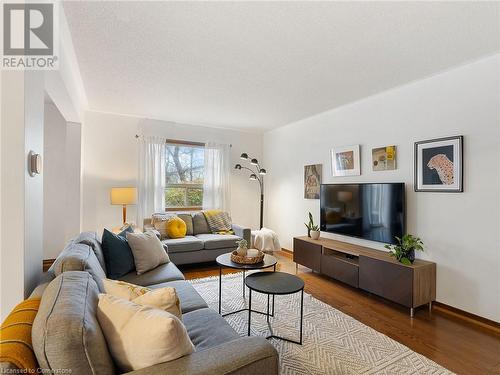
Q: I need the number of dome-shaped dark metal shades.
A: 5